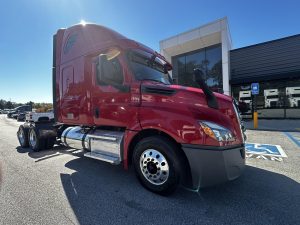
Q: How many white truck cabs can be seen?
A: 3